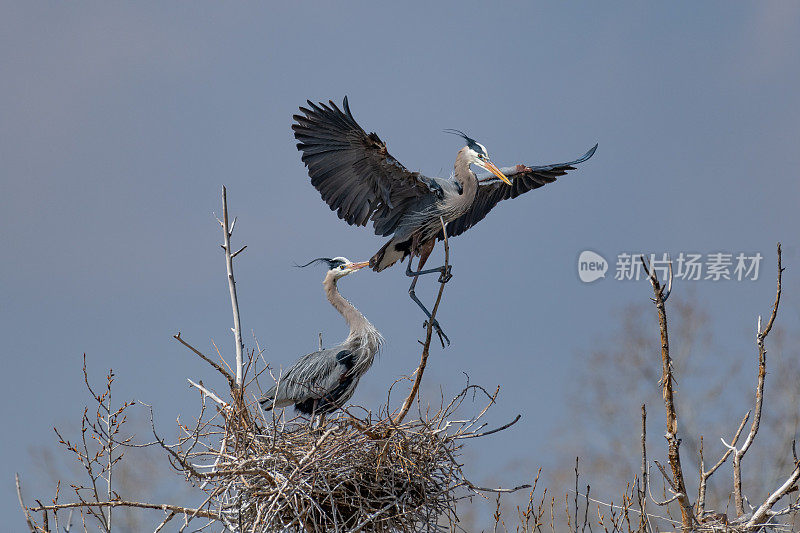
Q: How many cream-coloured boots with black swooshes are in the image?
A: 0